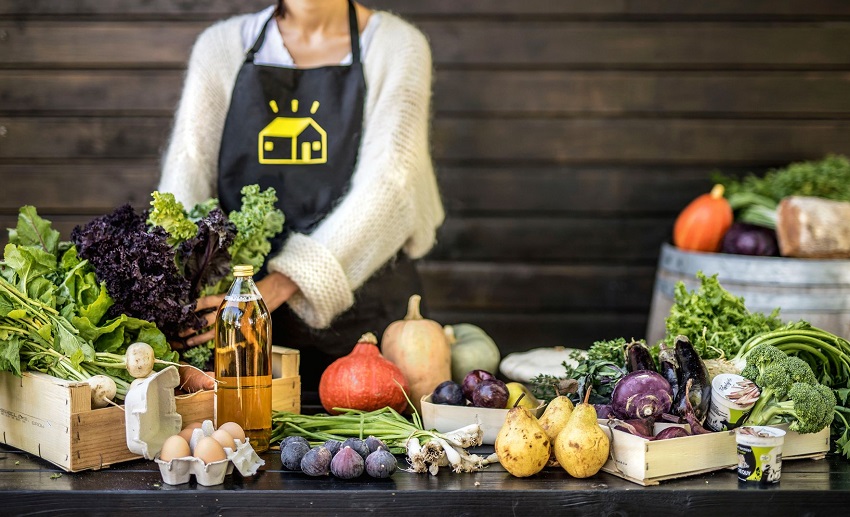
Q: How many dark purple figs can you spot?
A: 8